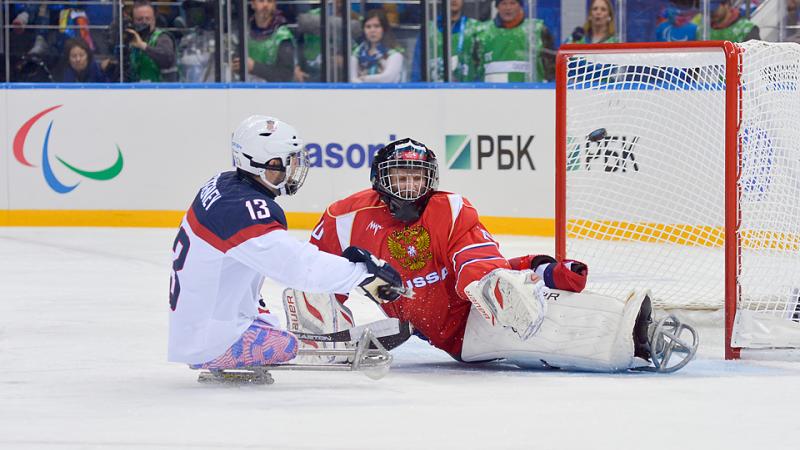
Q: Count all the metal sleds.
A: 2